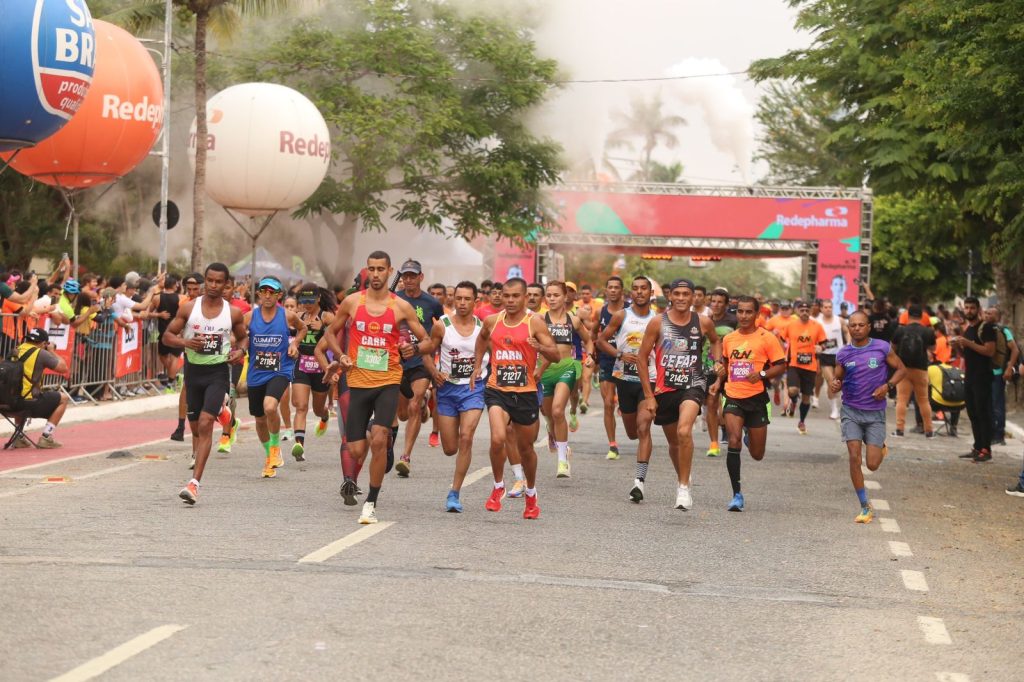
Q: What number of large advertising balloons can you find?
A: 3